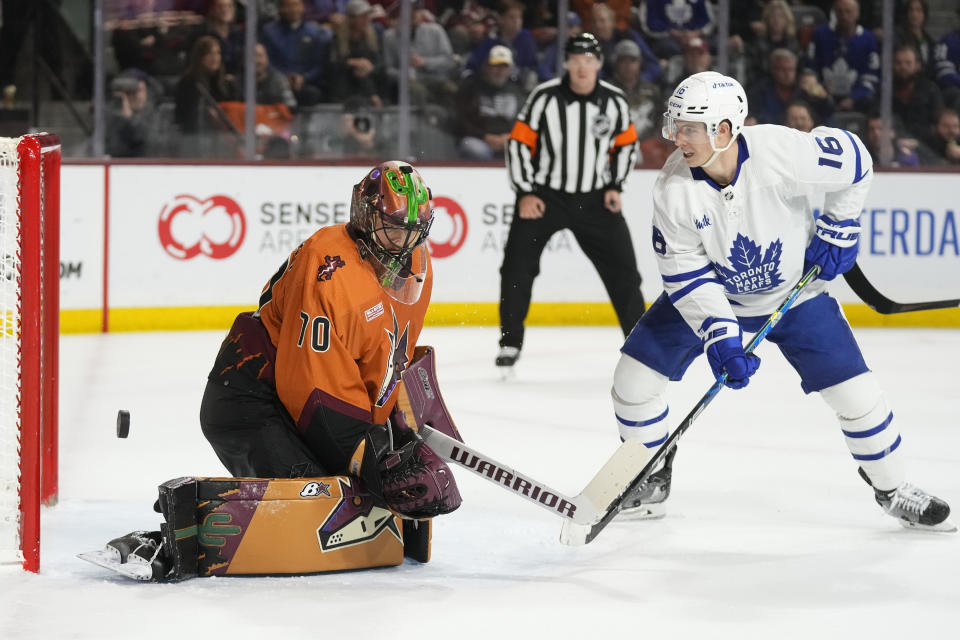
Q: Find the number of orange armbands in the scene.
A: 2